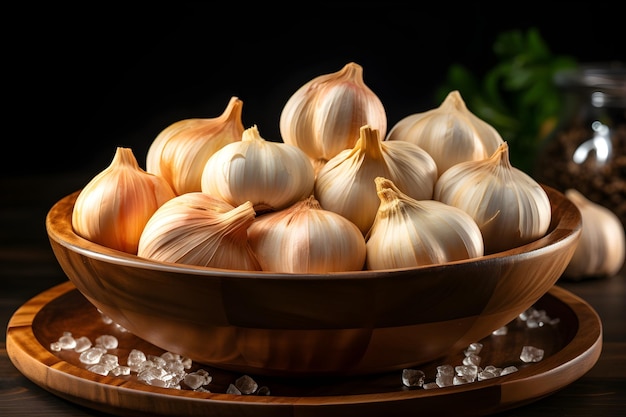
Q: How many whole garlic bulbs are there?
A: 11